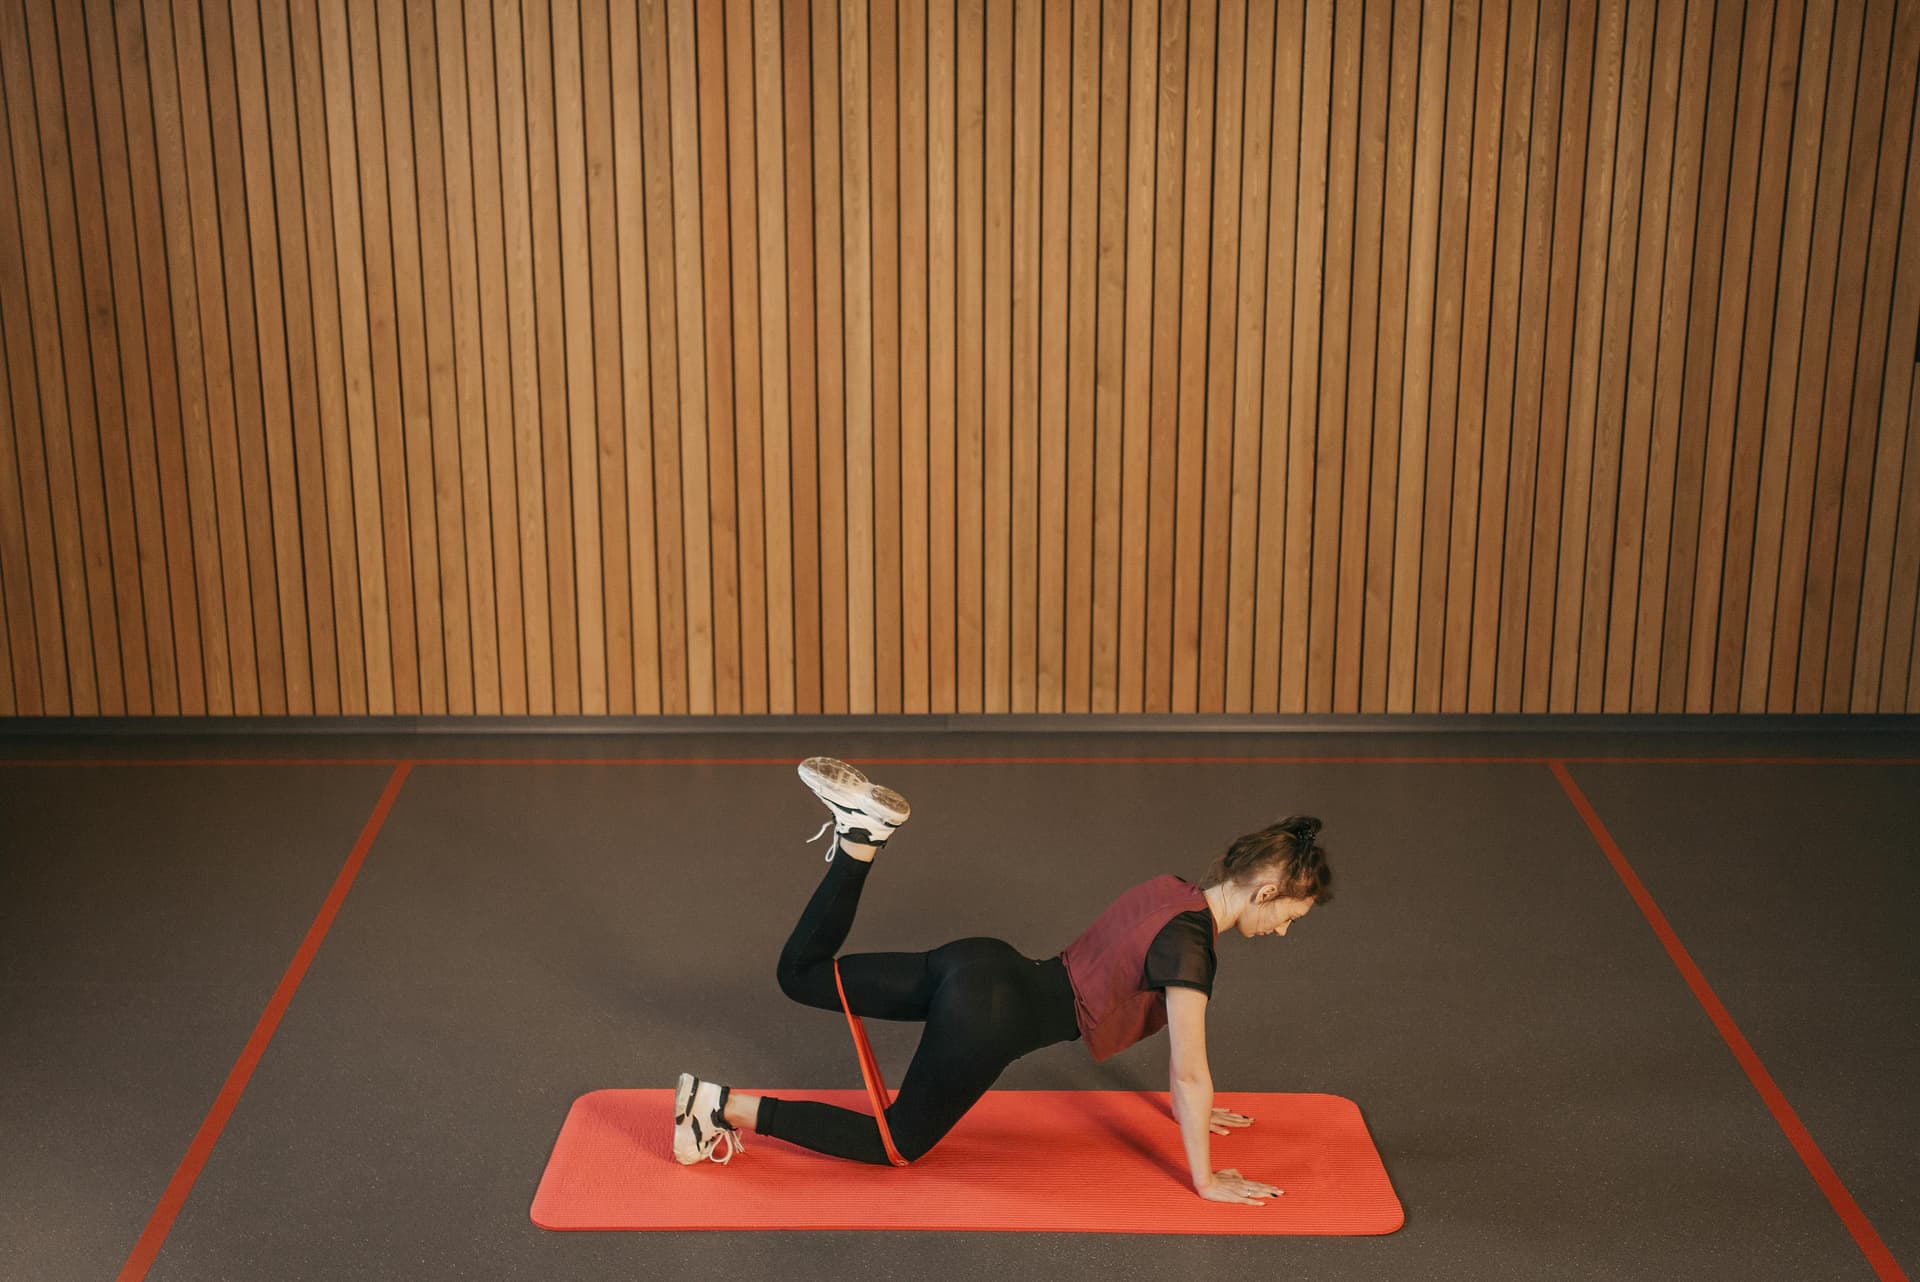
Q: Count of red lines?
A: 3